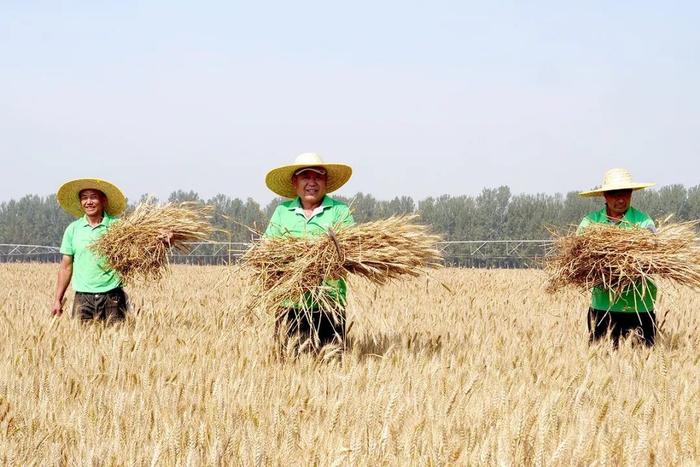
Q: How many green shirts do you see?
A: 3